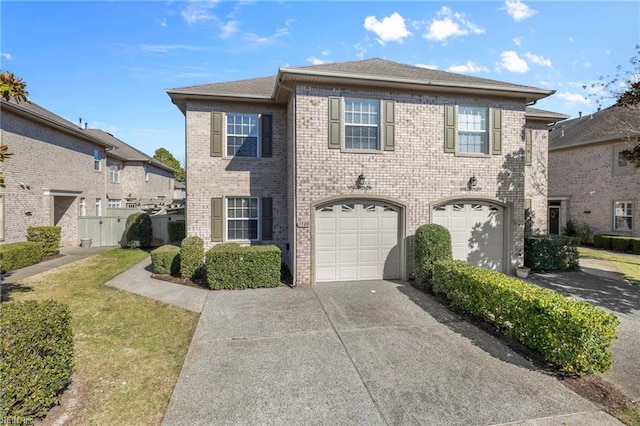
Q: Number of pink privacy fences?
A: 0